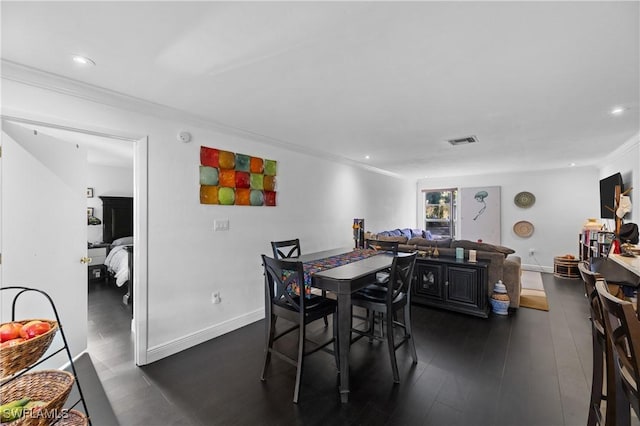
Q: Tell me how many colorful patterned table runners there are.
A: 1